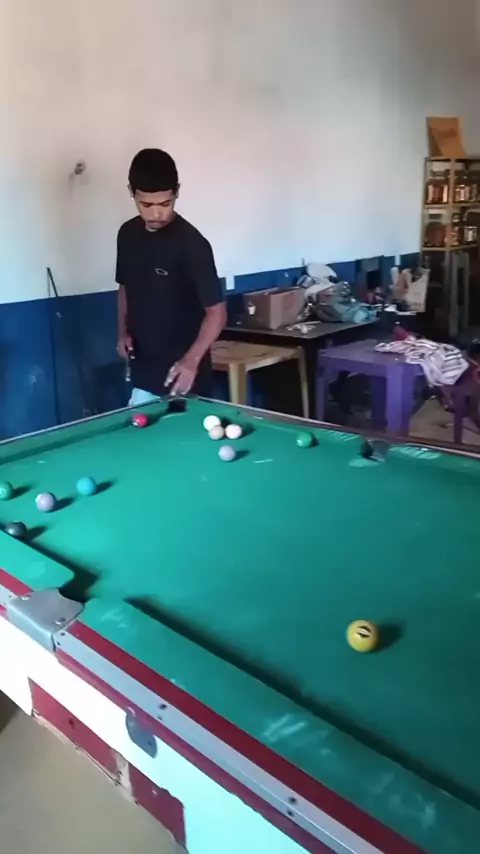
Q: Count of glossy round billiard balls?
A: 11